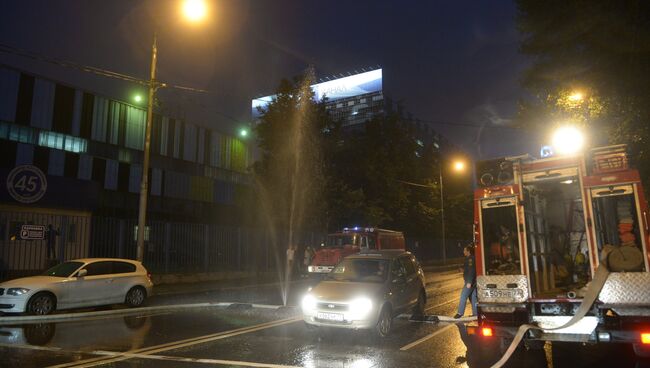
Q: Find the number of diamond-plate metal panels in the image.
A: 2